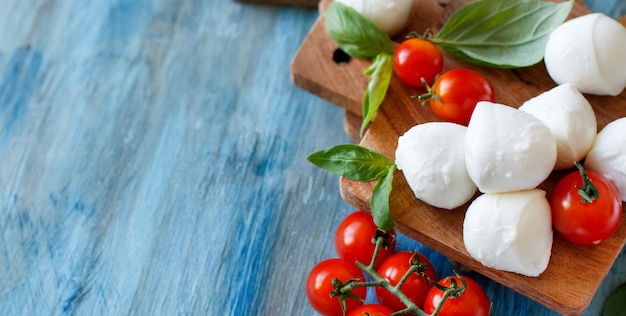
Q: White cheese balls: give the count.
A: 7